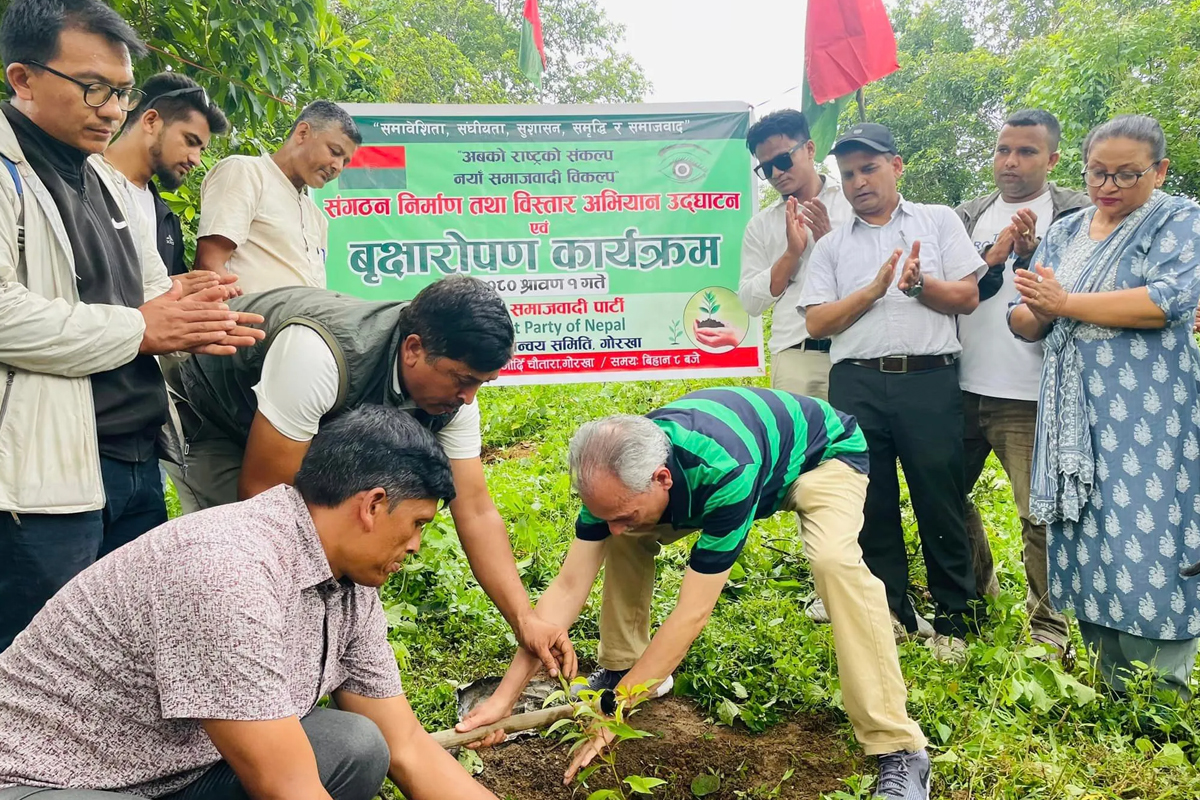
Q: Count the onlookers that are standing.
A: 7